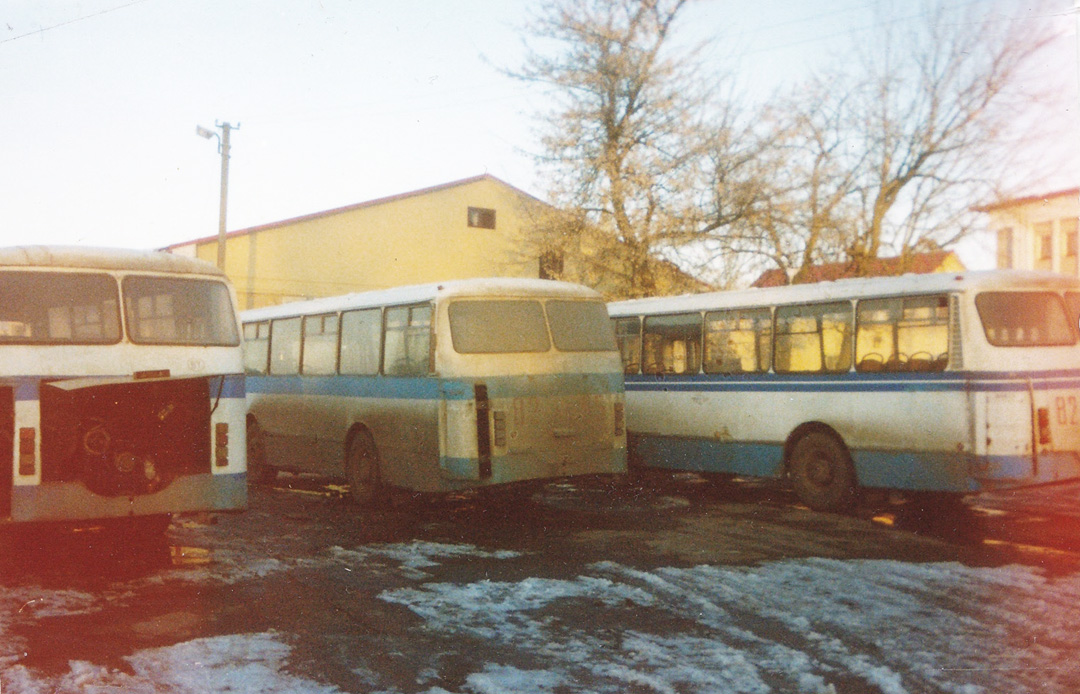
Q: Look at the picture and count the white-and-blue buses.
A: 3